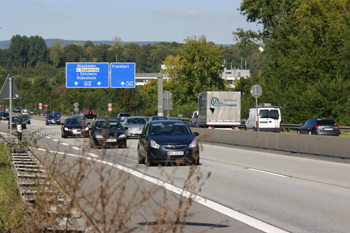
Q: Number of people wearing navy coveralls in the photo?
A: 0